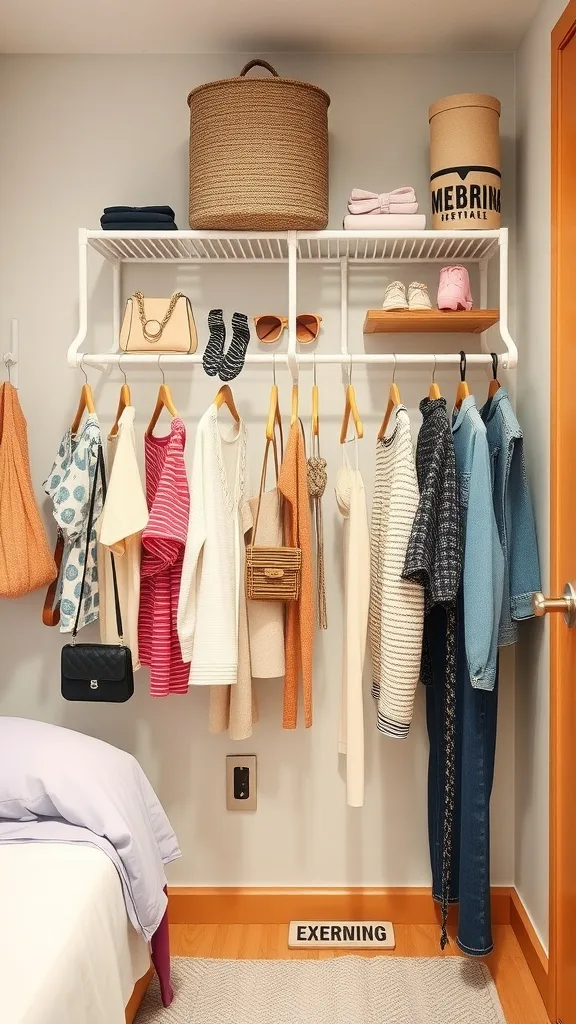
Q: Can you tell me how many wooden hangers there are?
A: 12